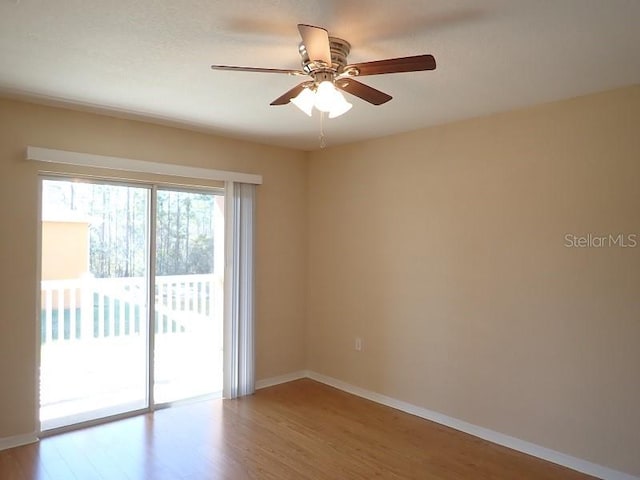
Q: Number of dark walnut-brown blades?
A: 4